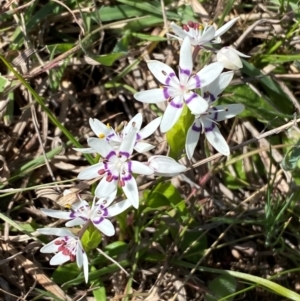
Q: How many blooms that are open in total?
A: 7